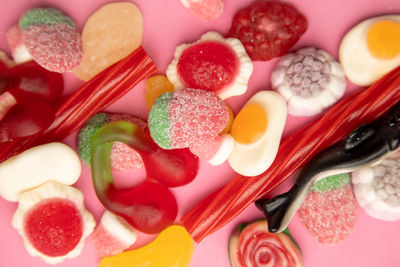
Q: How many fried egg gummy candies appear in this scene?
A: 2